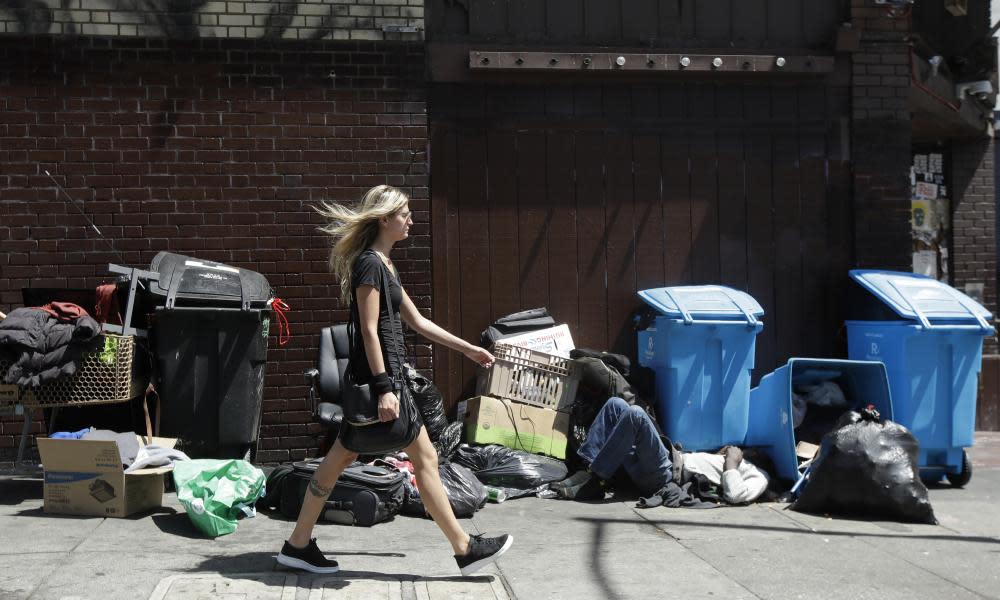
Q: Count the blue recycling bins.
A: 3